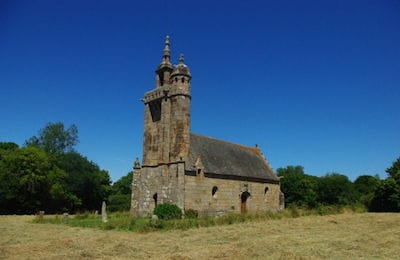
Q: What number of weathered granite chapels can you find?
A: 1